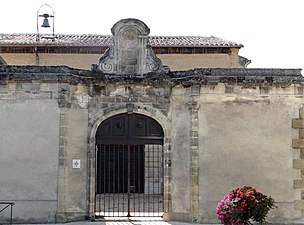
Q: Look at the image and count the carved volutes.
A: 2